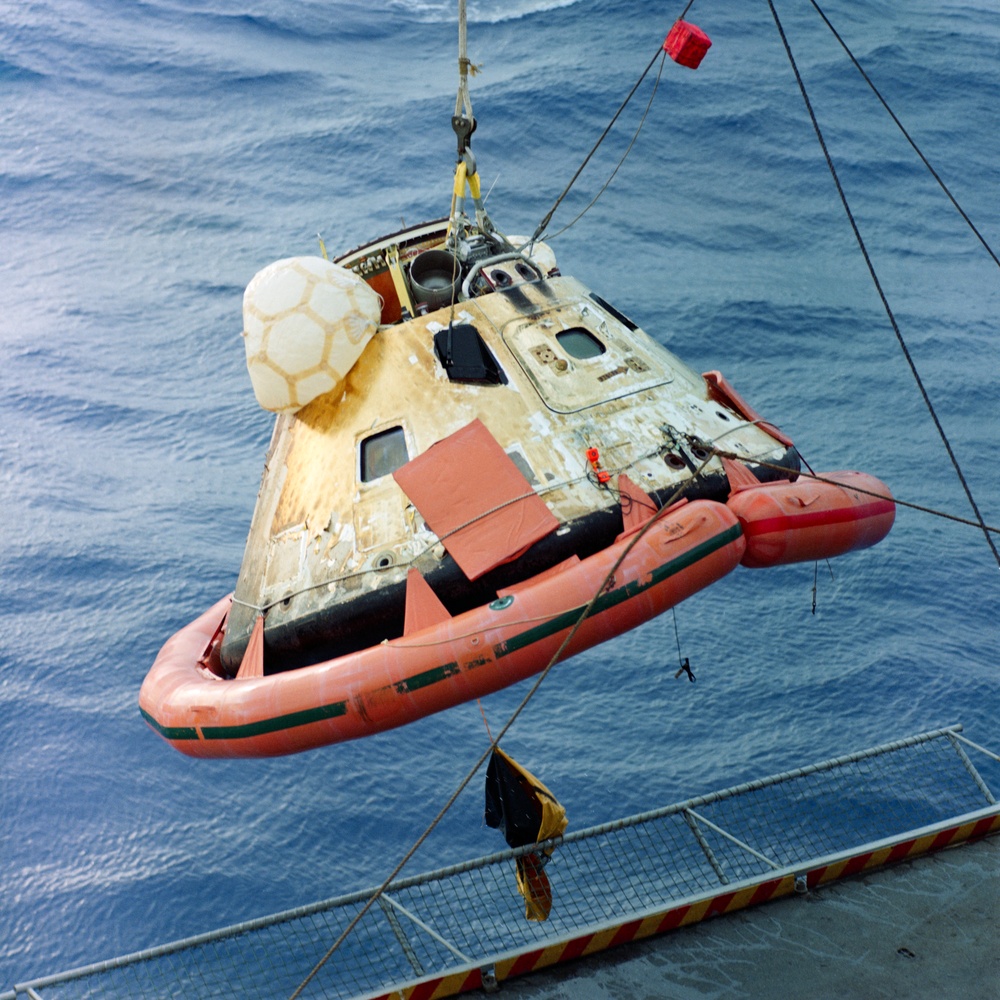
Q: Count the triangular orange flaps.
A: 4